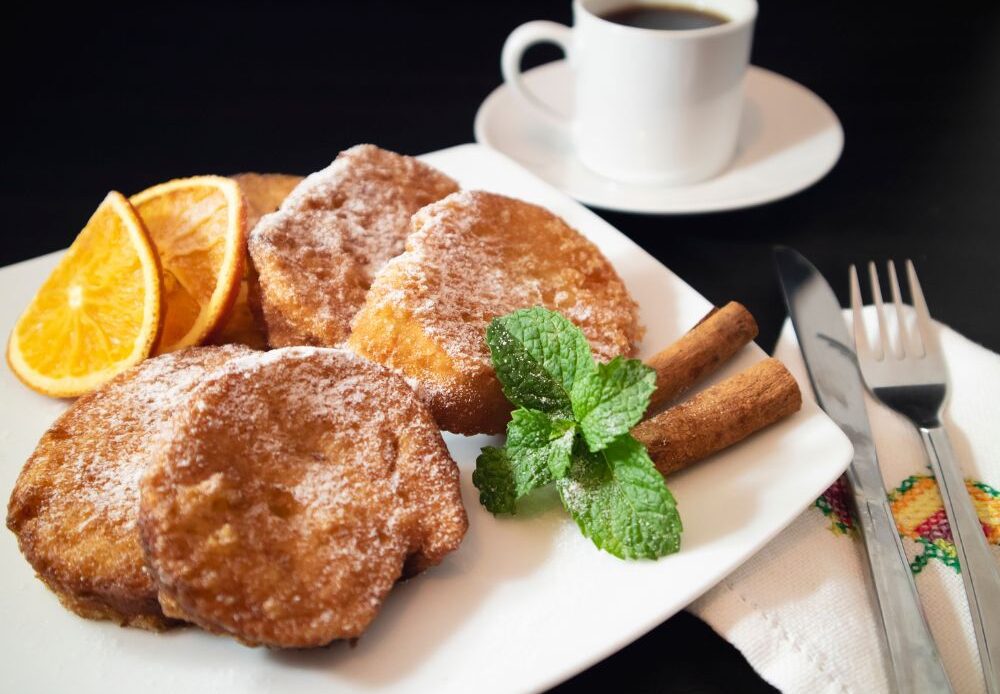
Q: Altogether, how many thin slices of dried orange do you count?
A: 2